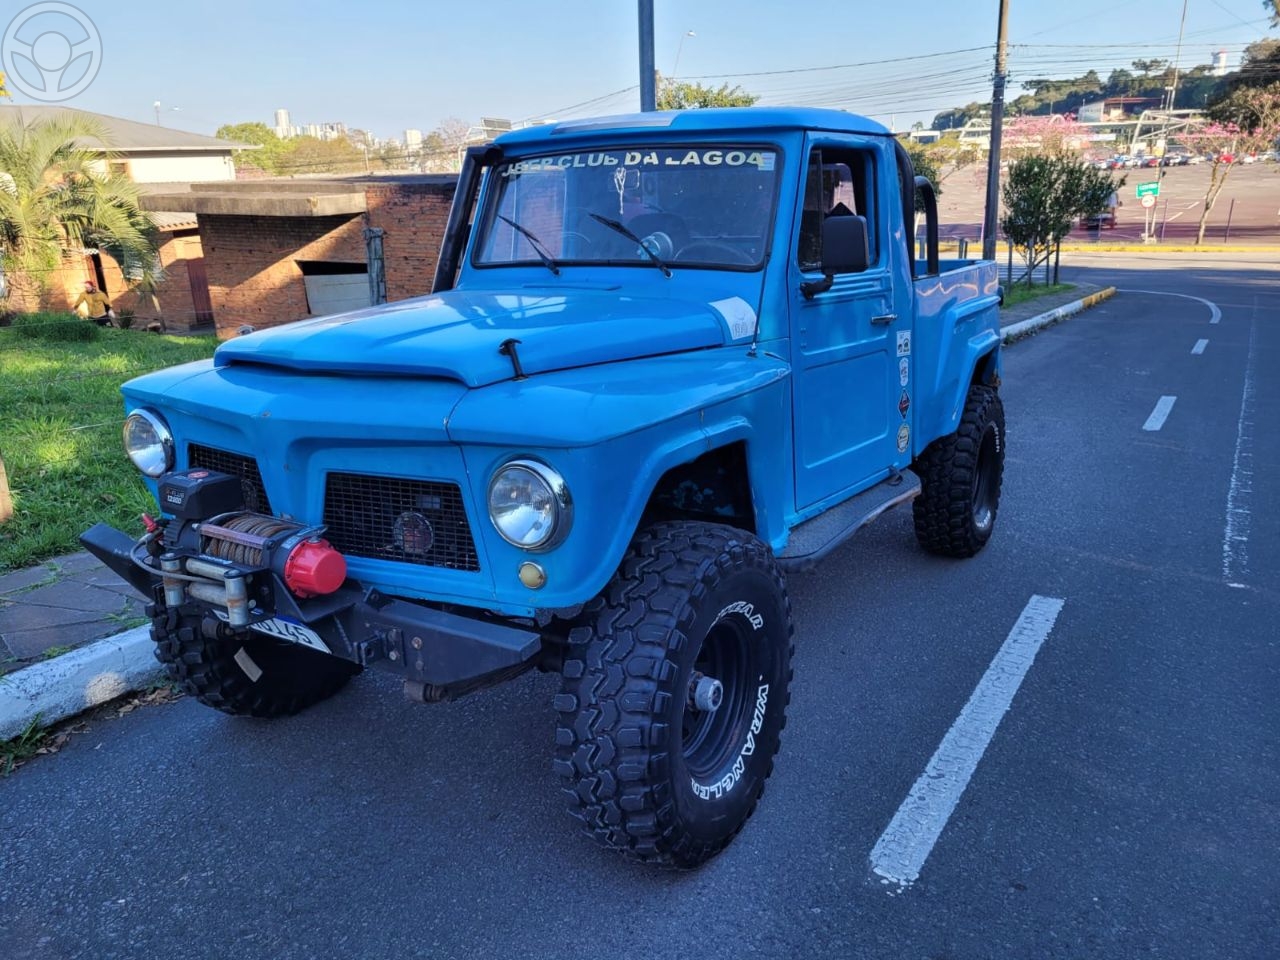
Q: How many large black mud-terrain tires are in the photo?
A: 3